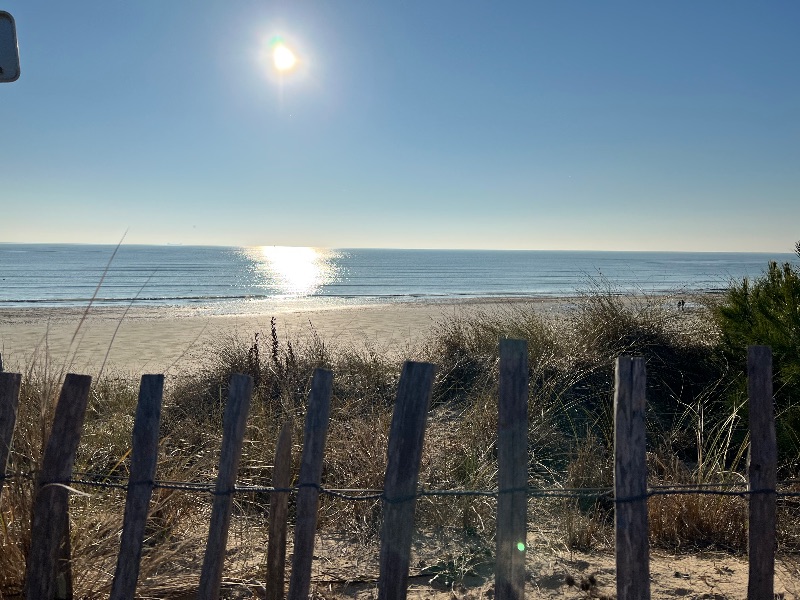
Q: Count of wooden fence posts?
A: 10